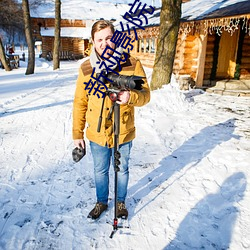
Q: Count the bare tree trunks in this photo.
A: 4